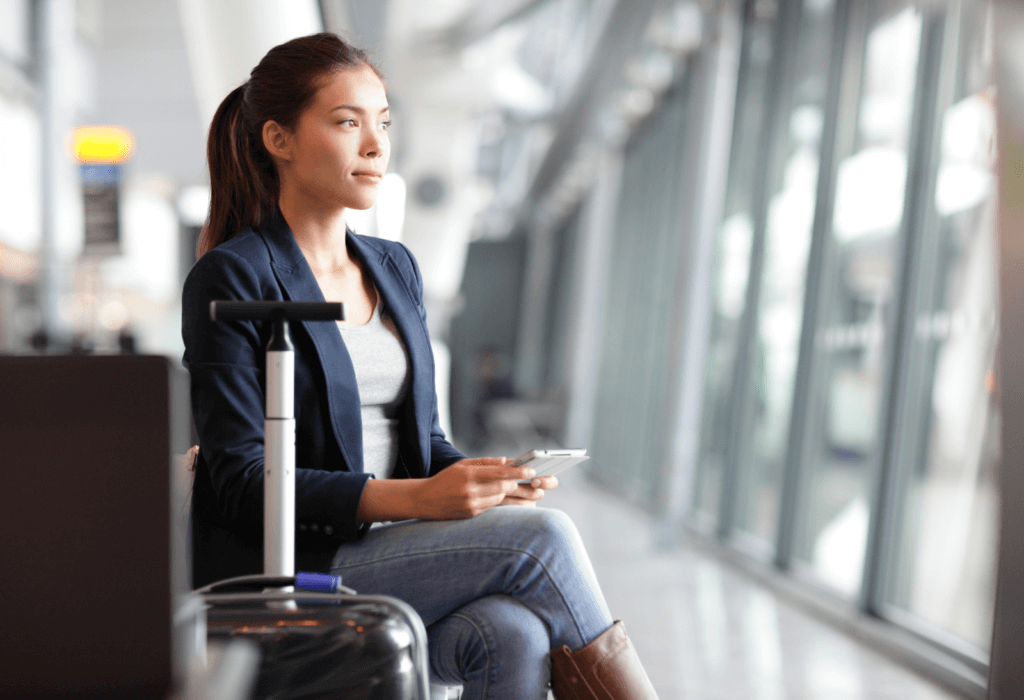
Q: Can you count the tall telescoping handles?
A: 1